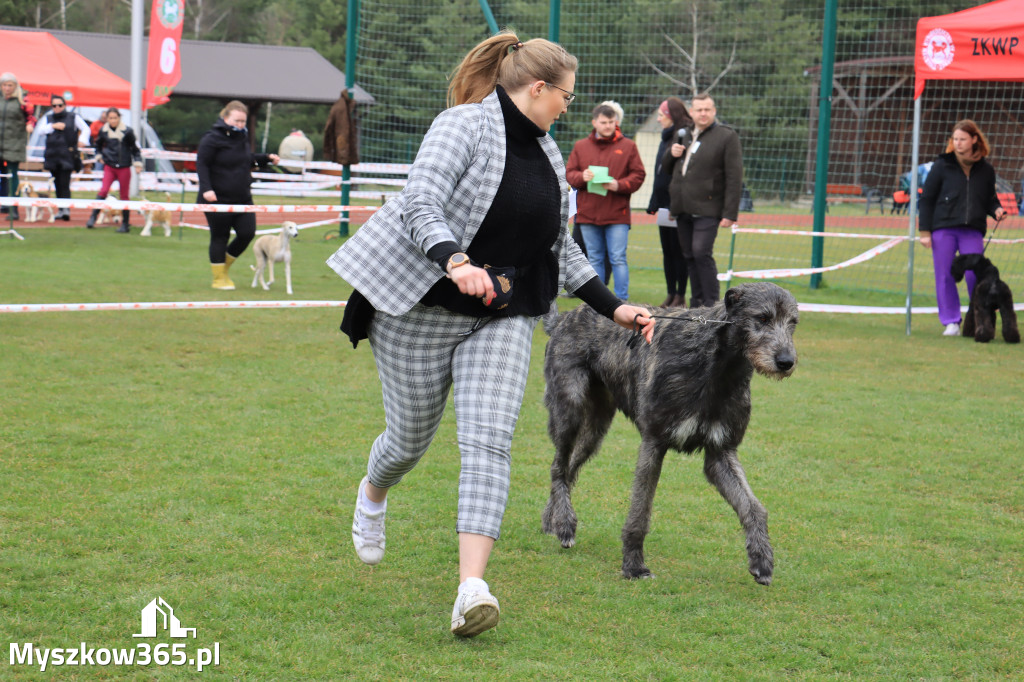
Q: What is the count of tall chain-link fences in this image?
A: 1